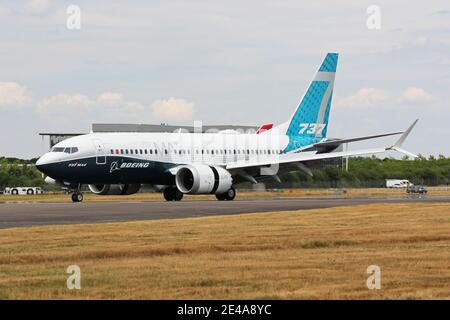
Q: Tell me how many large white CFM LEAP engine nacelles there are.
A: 2